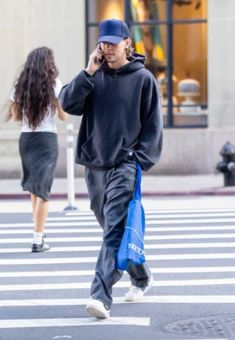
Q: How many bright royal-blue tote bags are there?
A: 1